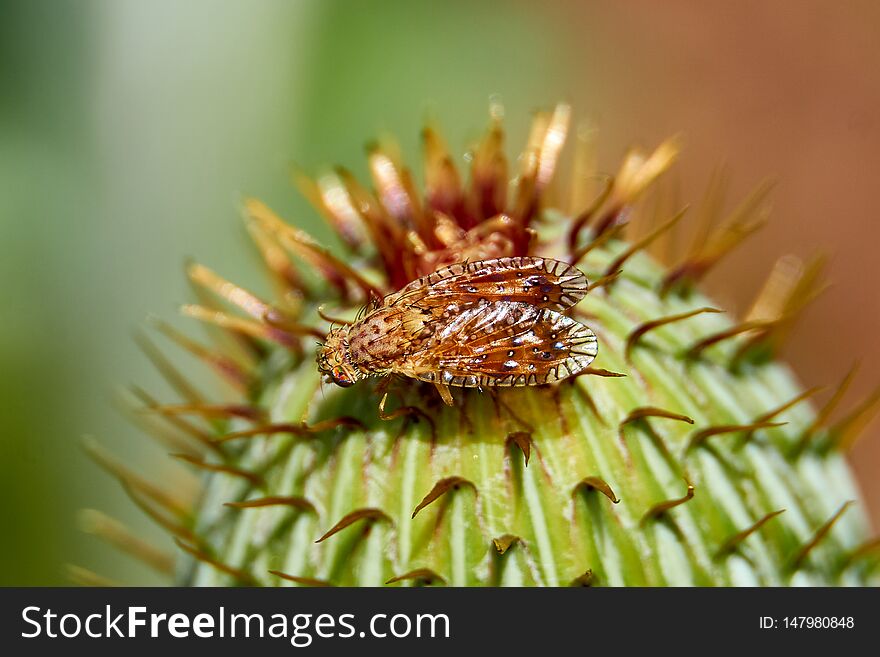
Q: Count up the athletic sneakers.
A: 0